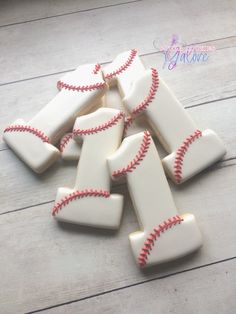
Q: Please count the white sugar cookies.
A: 6